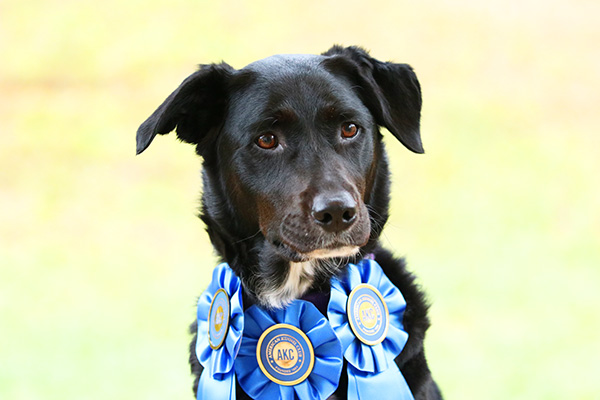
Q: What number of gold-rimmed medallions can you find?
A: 3